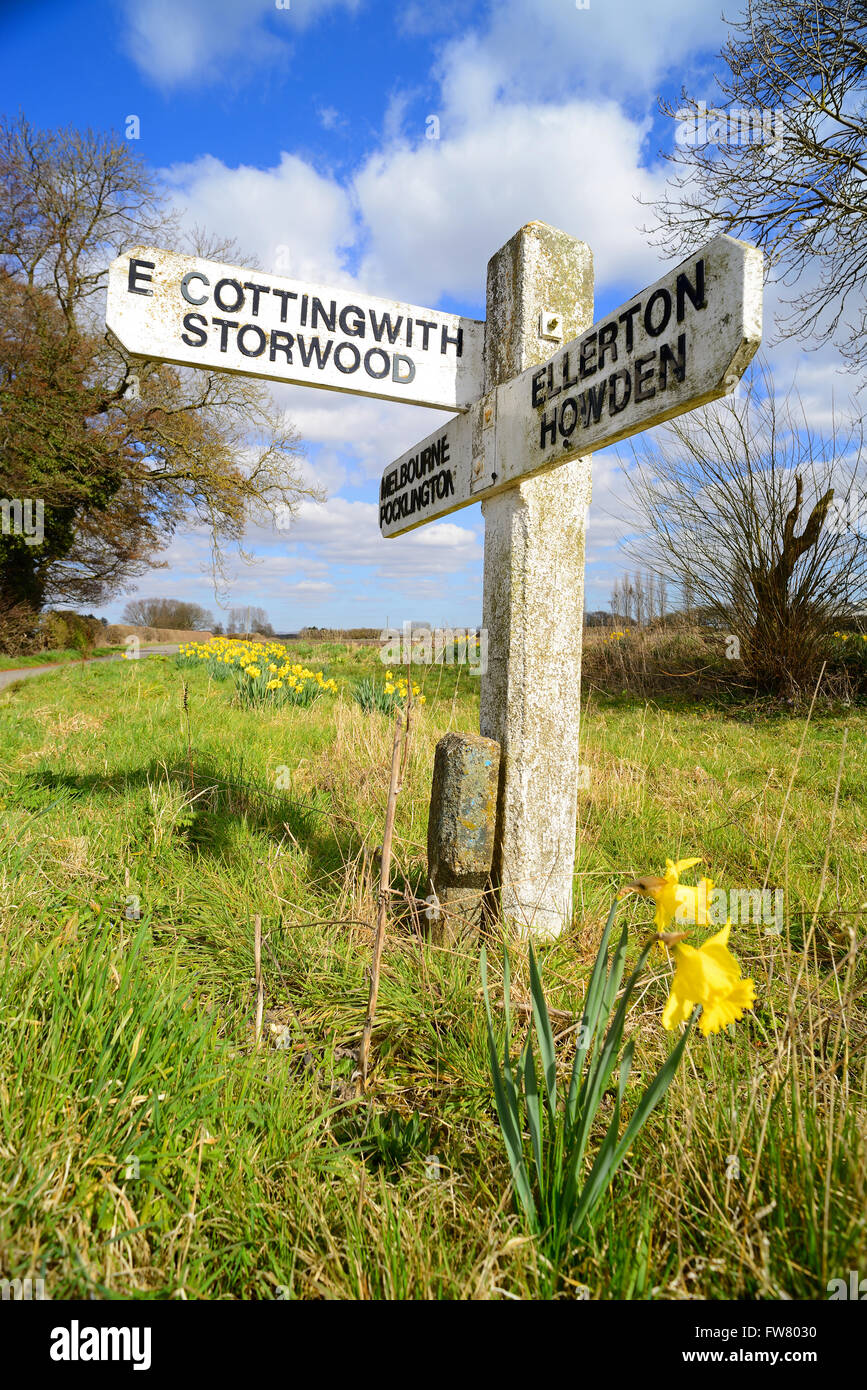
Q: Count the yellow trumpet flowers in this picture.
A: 2